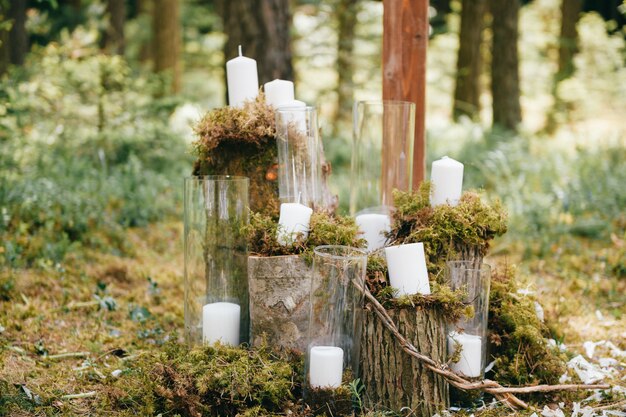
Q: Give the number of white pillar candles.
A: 10